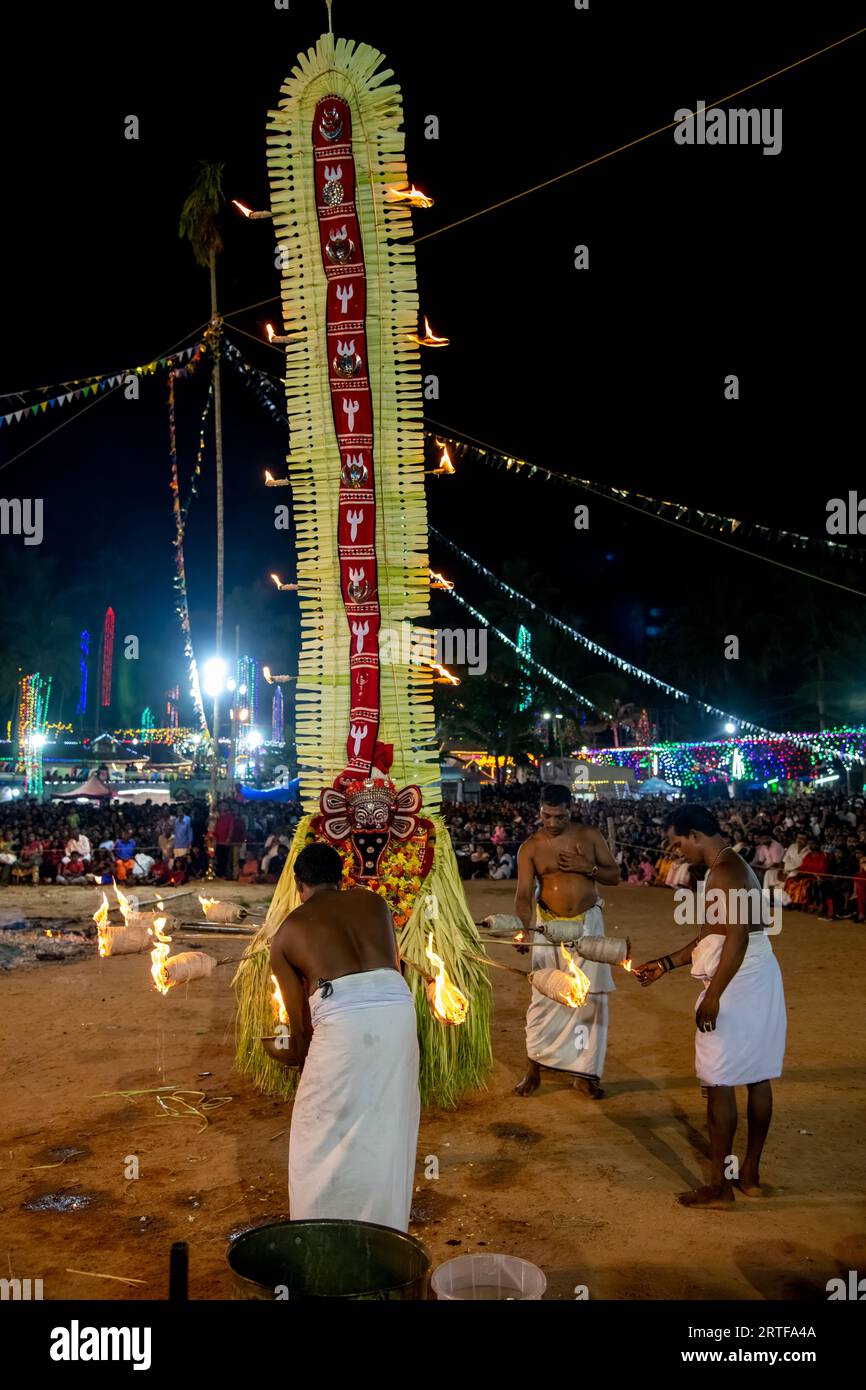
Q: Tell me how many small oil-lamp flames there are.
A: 10